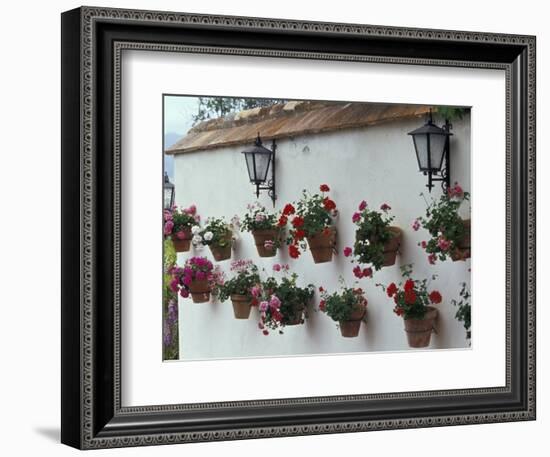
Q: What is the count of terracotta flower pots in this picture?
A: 11